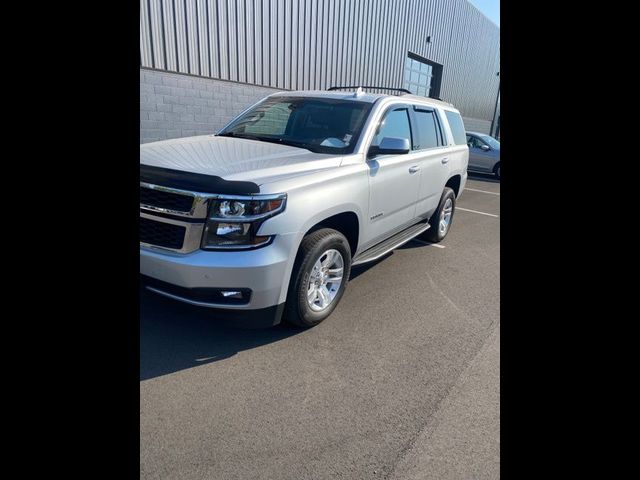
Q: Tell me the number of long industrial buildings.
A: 1